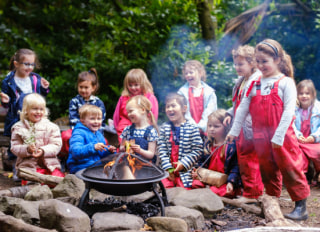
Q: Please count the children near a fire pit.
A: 12